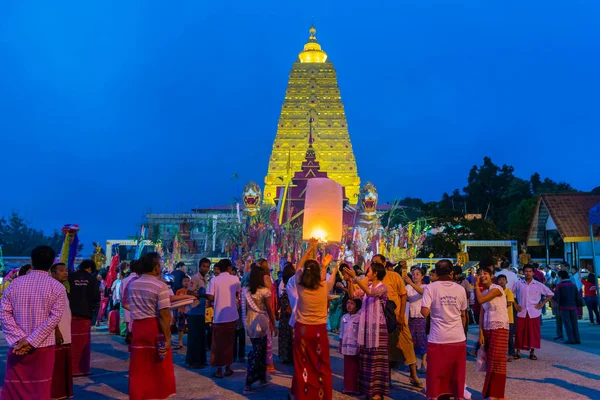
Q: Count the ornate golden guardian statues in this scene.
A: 2